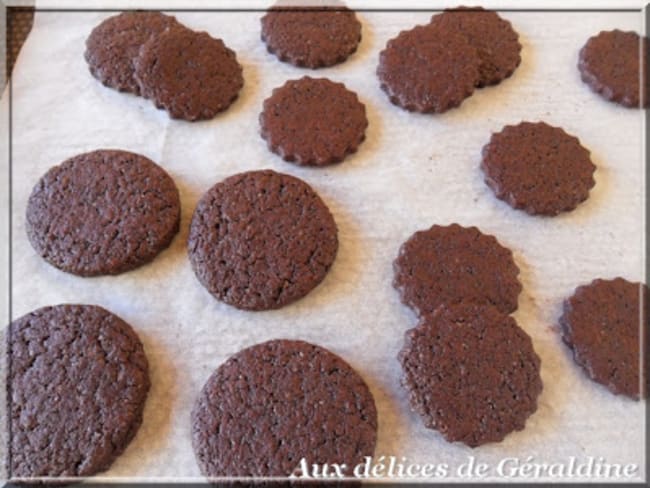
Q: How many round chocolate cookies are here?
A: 15